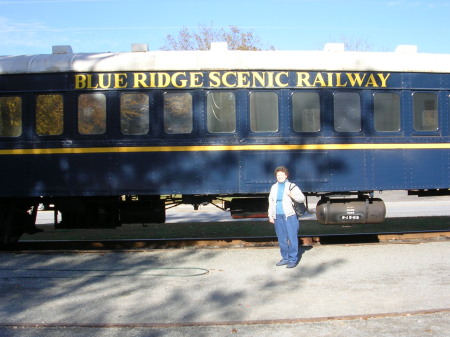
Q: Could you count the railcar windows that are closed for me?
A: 11